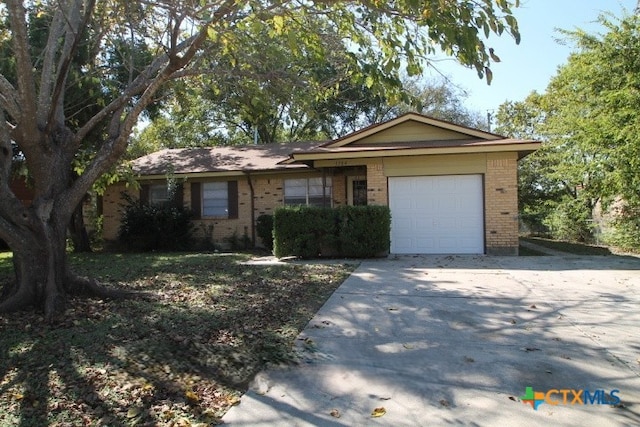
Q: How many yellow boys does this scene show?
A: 0